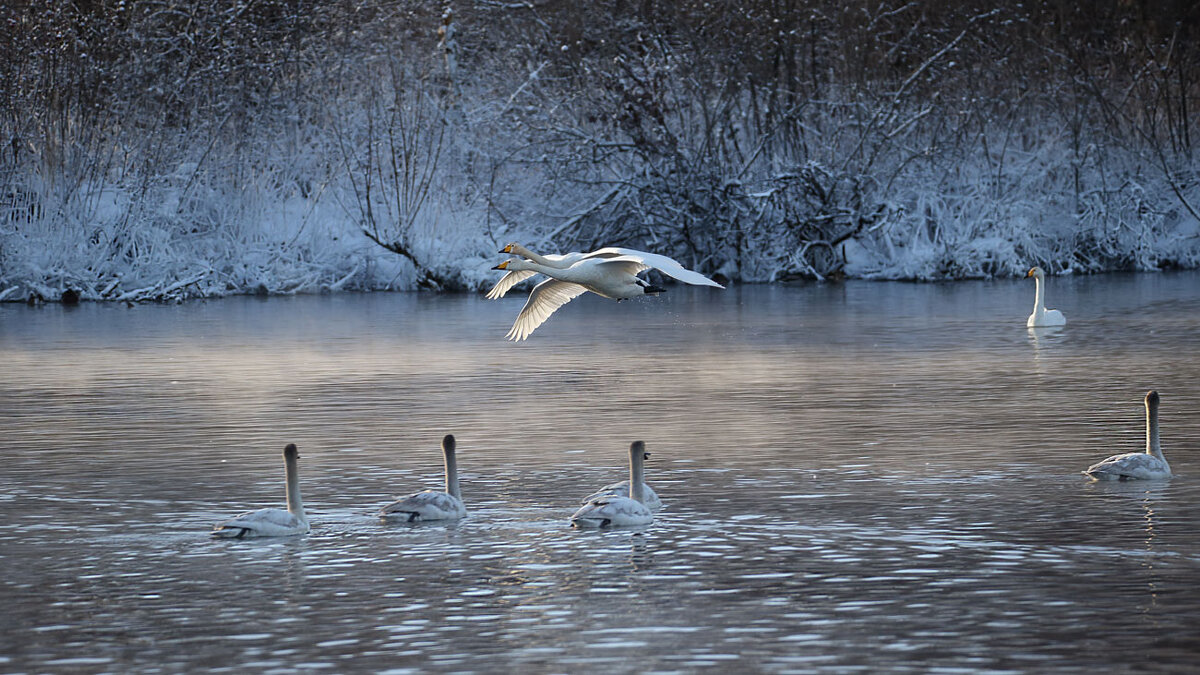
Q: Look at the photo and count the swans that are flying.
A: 2